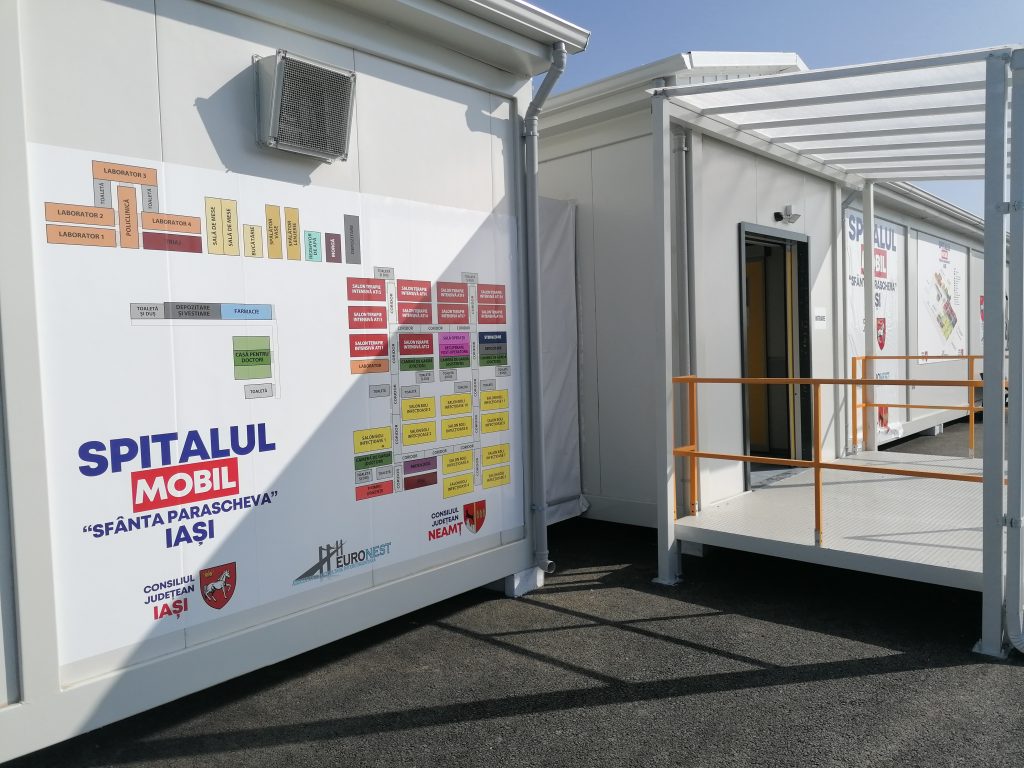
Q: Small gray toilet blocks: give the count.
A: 15